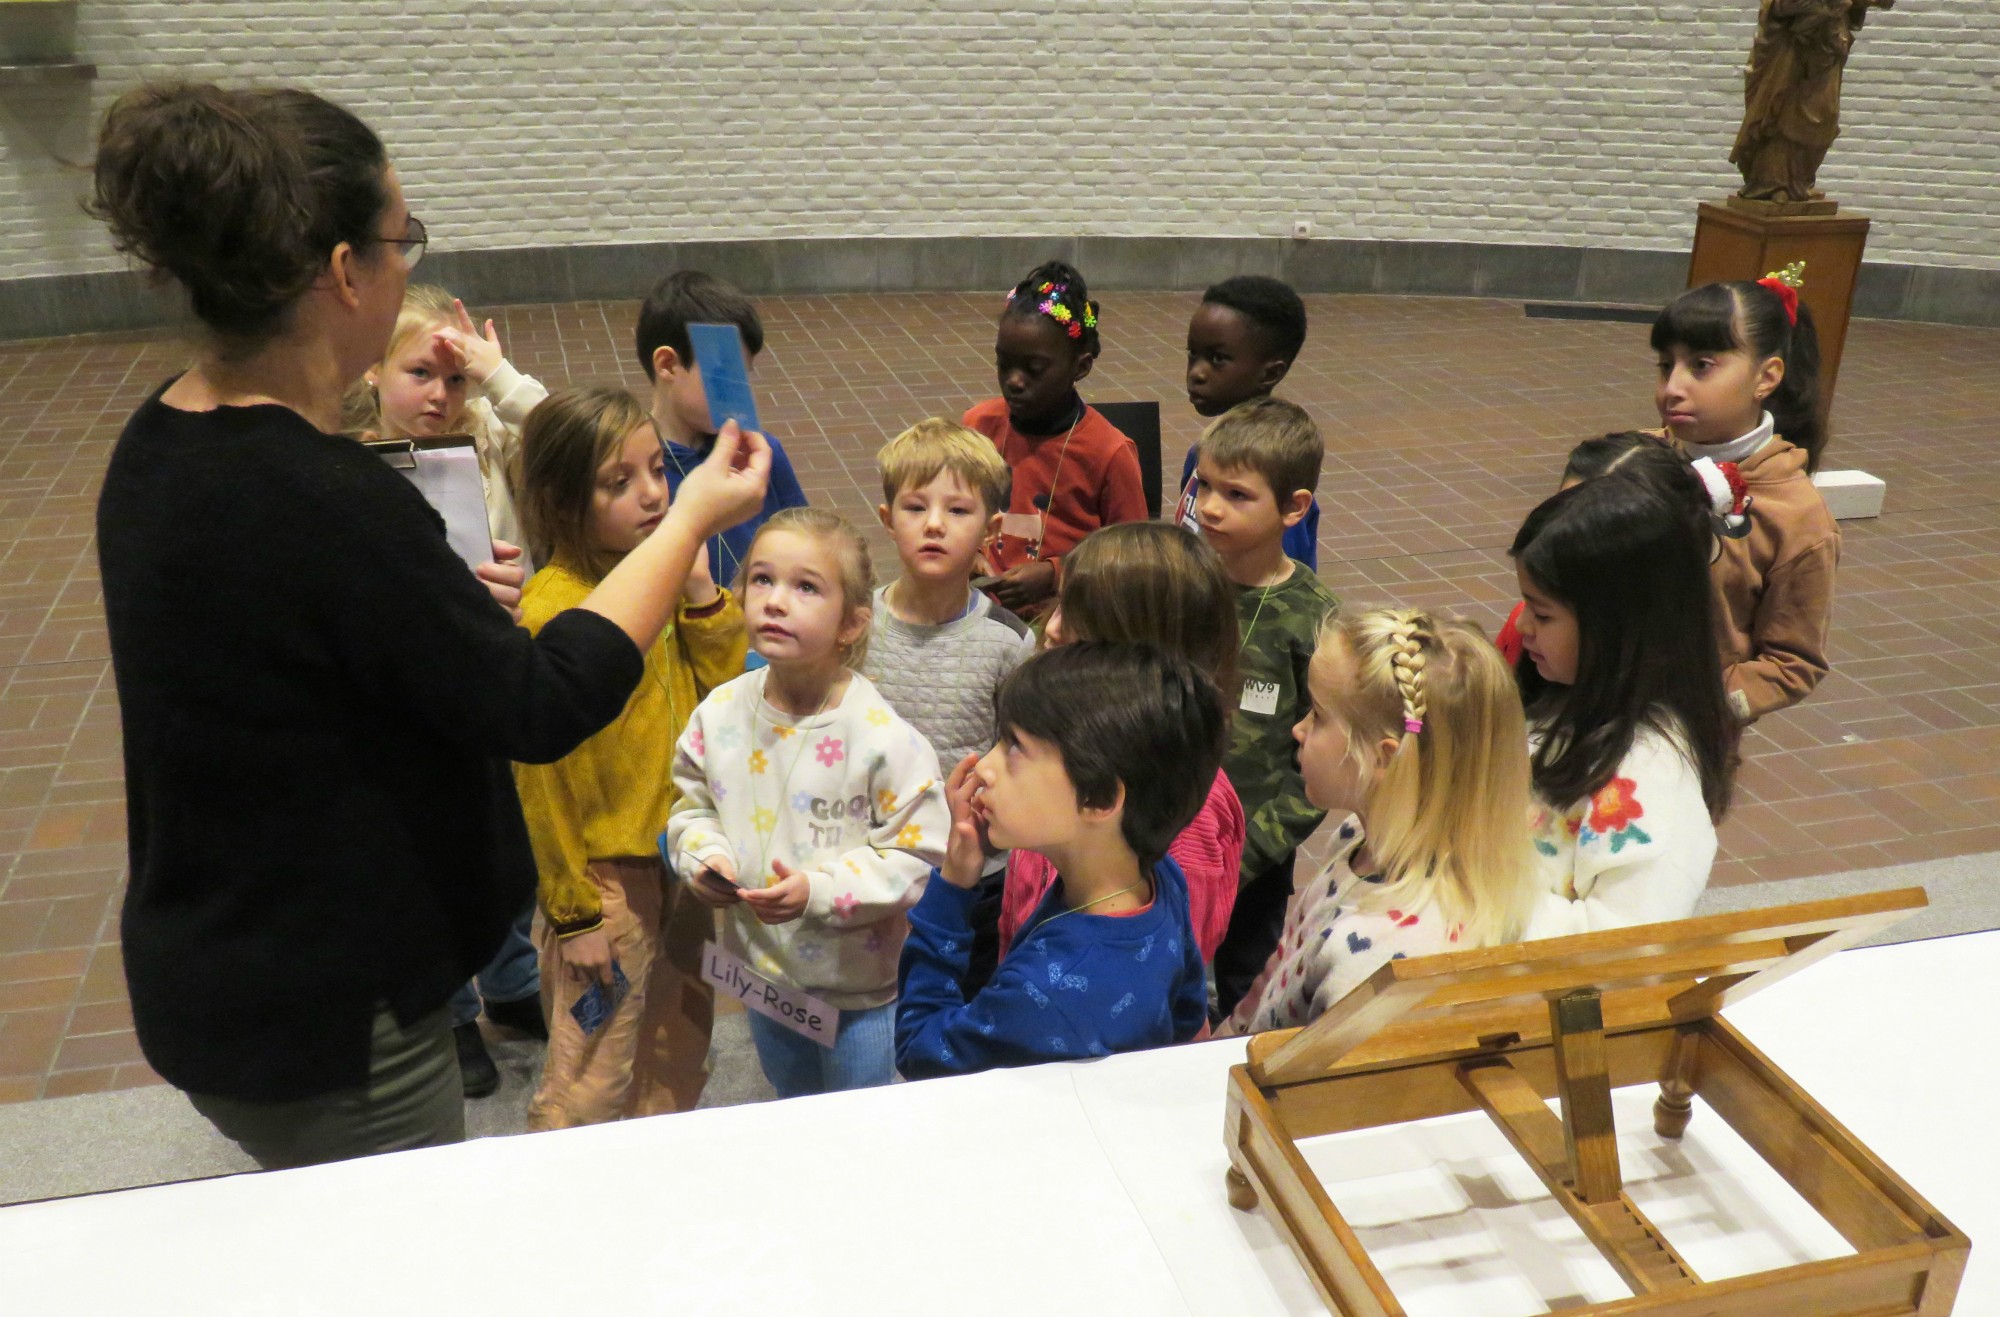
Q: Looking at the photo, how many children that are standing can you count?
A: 14